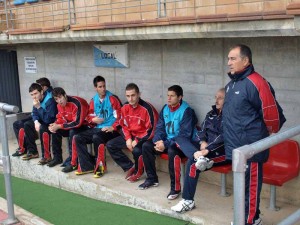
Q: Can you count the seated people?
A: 7